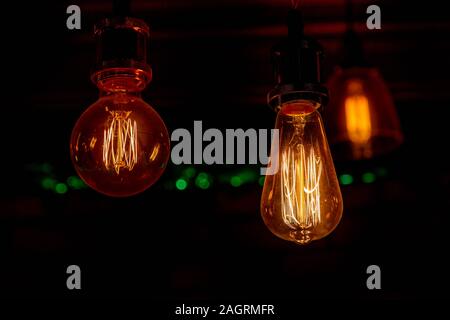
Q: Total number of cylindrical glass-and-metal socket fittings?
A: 2